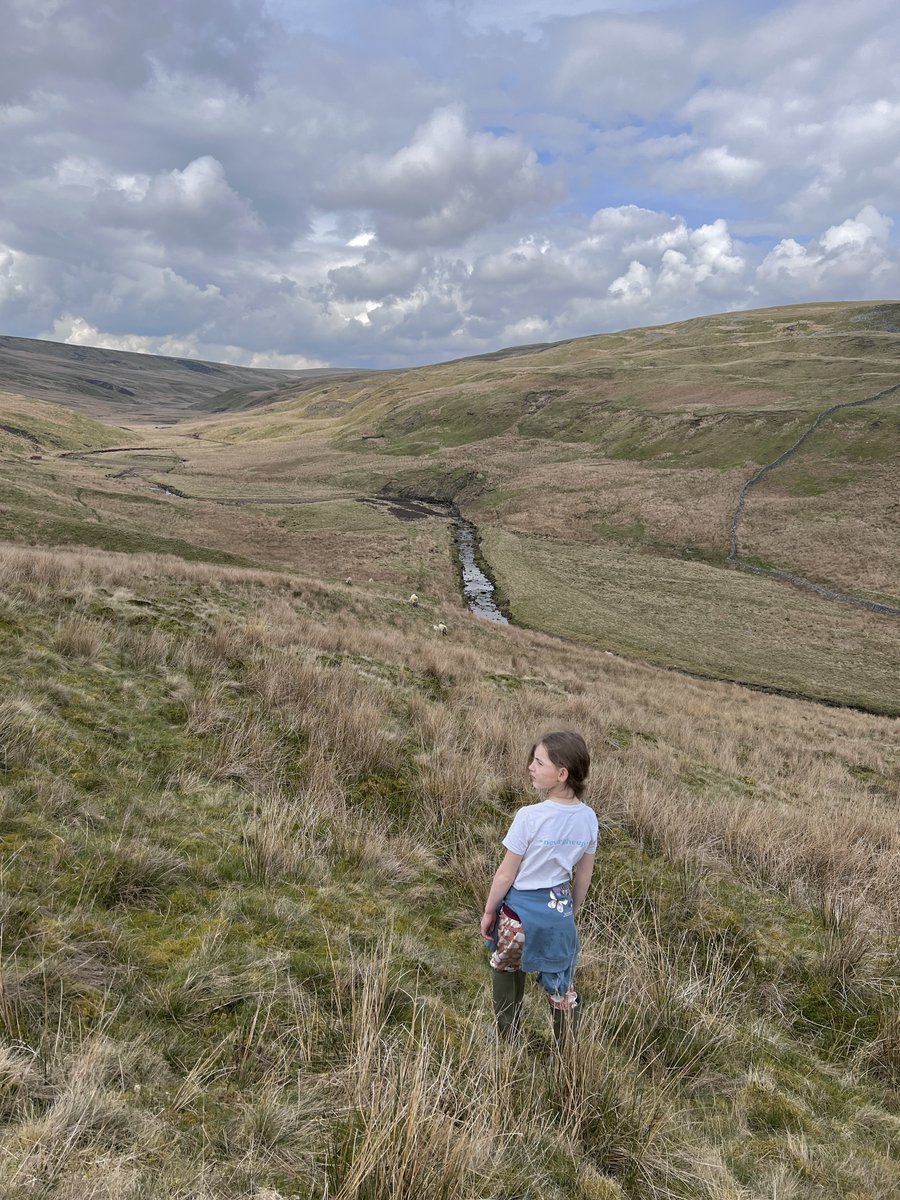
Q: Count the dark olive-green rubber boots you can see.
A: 2